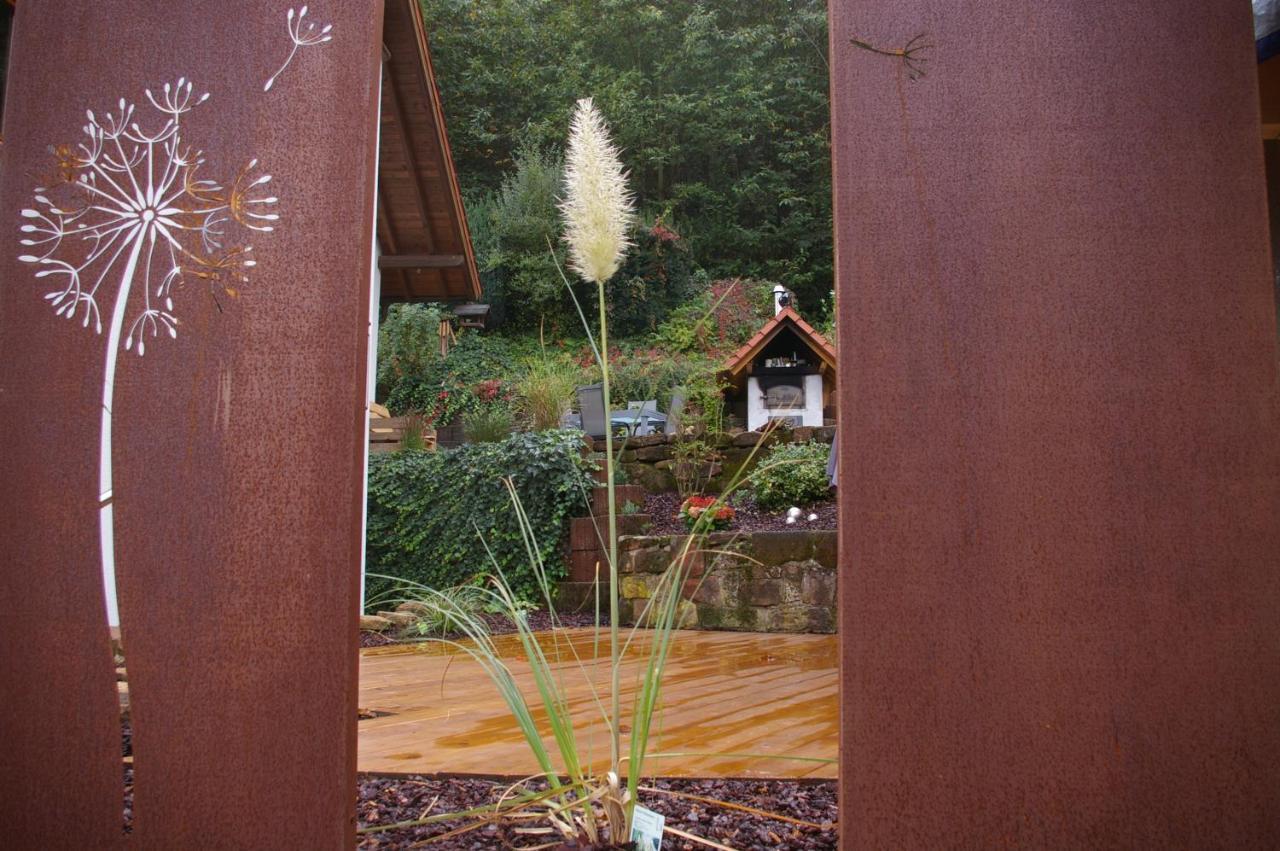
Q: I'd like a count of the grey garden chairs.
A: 3